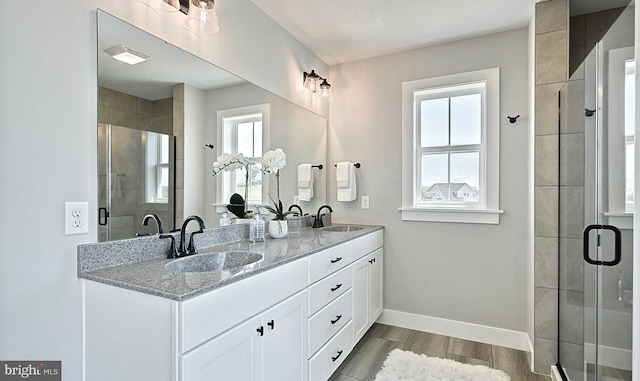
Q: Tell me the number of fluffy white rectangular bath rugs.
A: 1